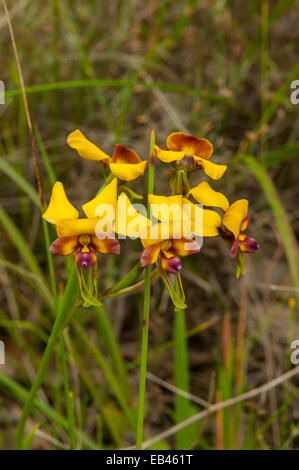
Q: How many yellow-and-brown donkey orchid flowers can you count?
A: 5